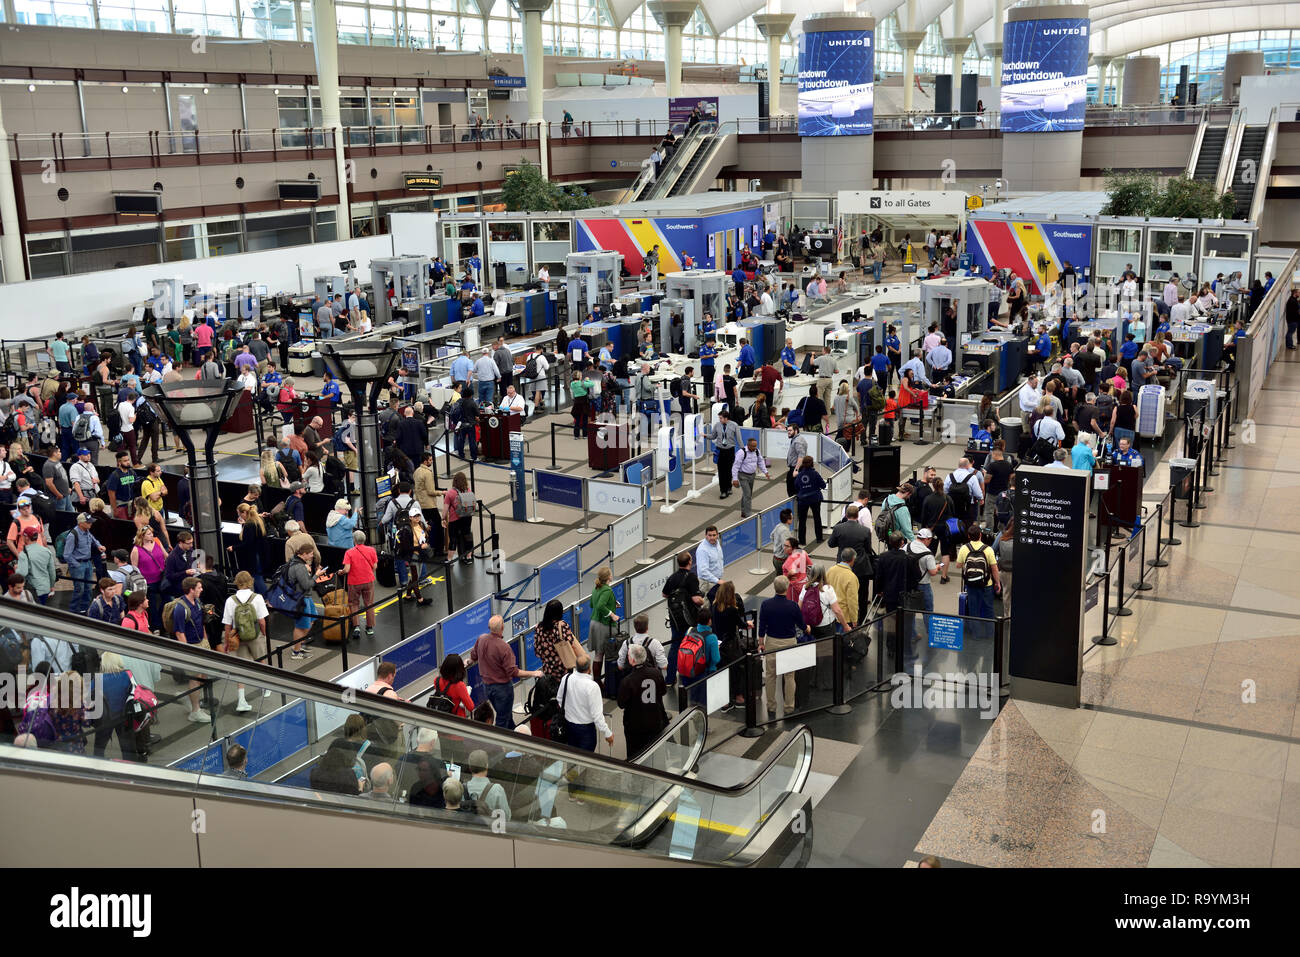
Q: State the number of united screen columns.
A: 2